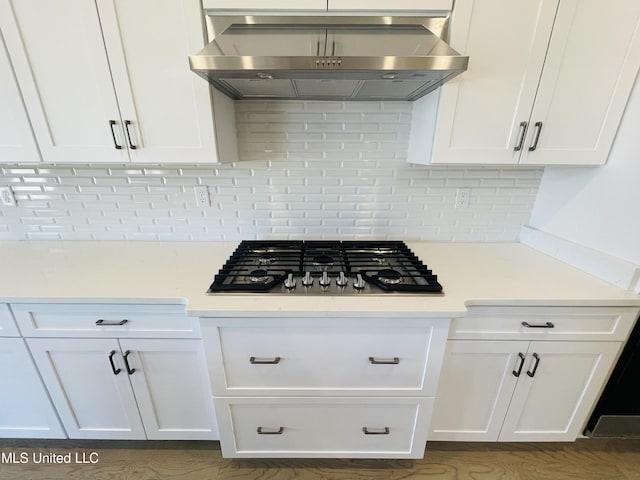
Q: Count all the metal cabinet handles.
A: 14